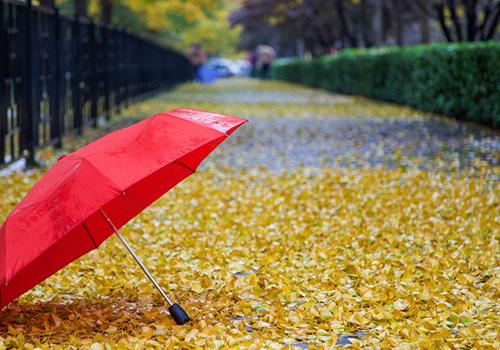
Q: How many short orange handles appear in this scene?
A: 0